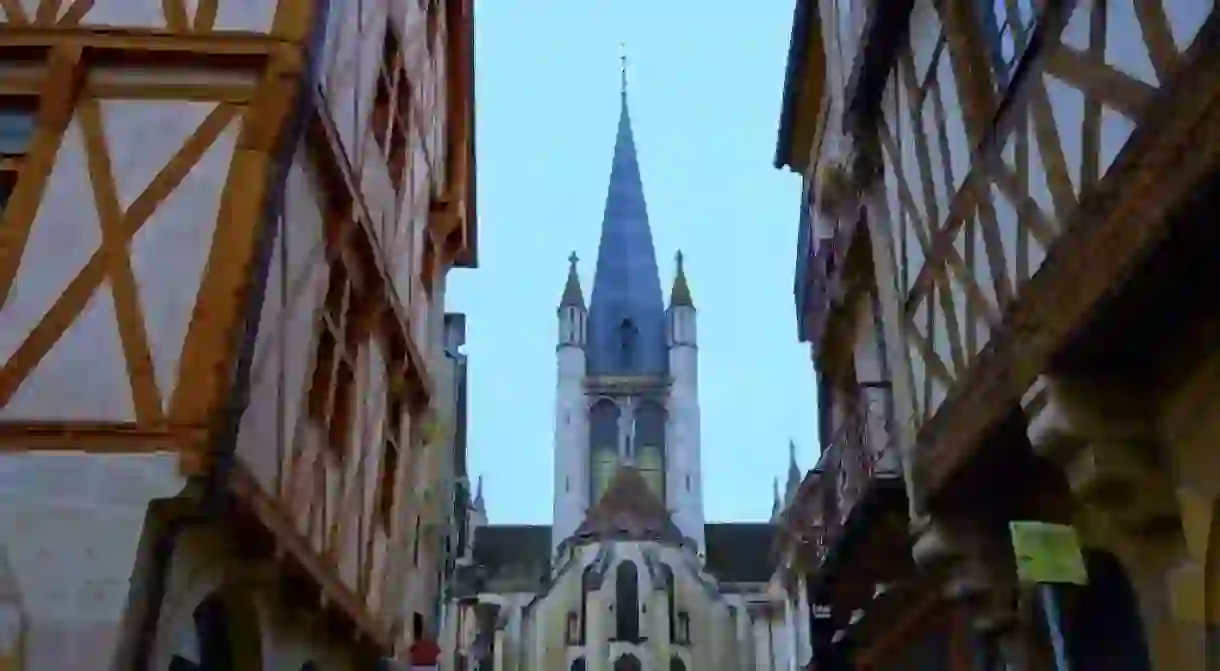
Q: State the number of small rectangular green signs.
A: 1